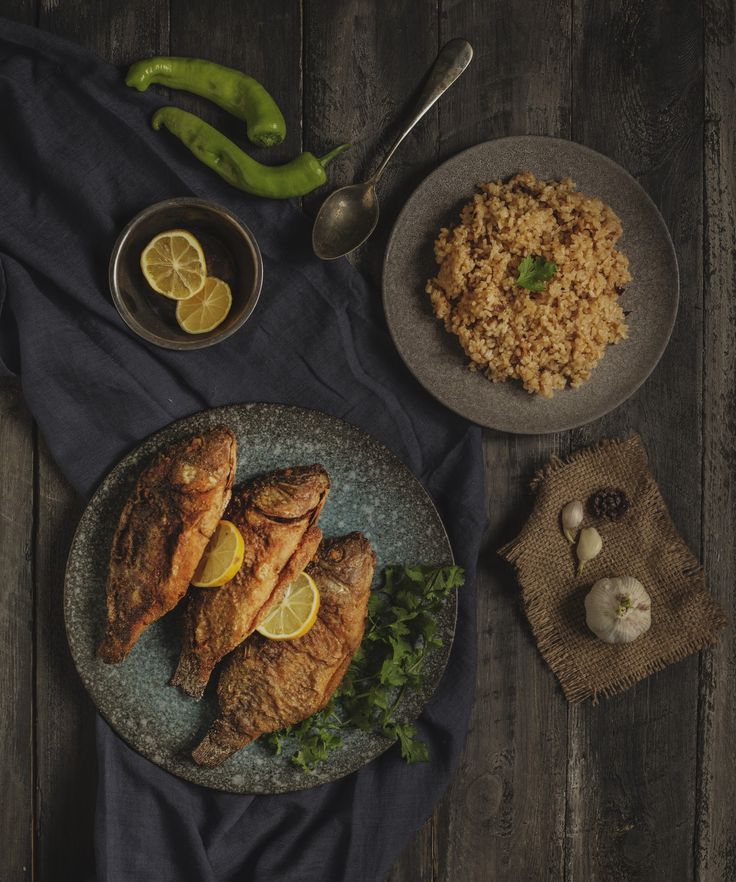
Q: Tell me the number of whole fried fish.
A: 3